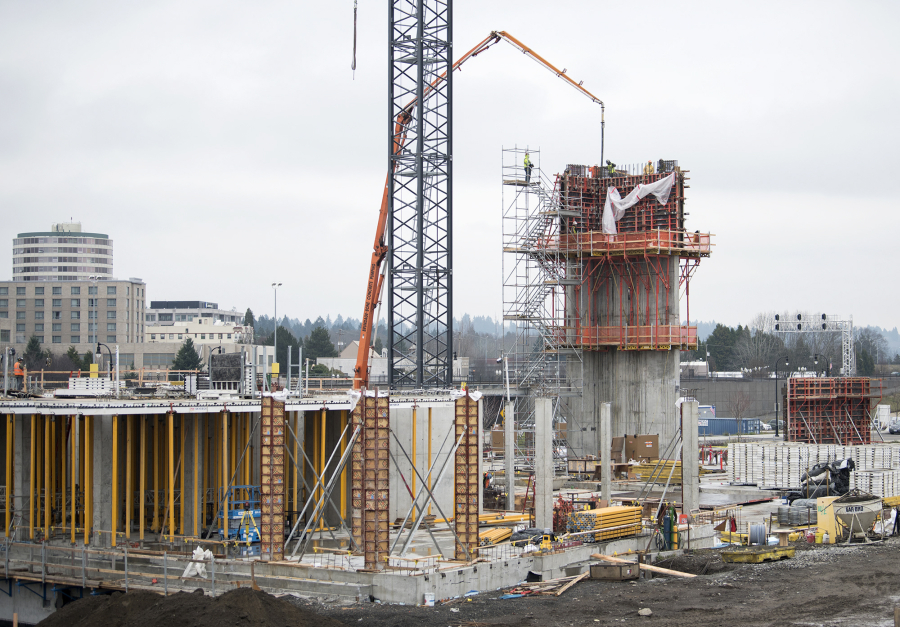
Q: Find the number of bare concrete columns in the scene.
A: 4